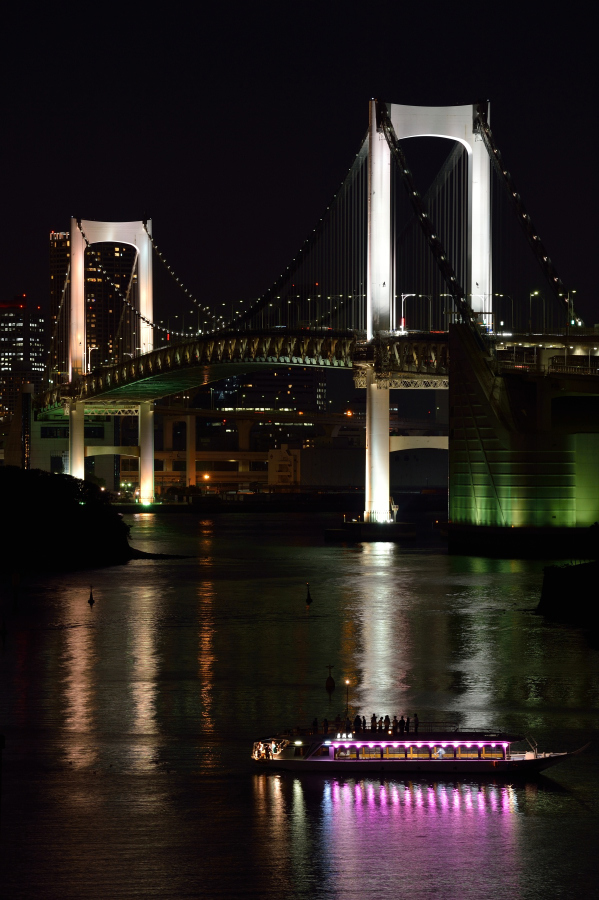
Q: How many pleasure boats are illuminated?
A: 1